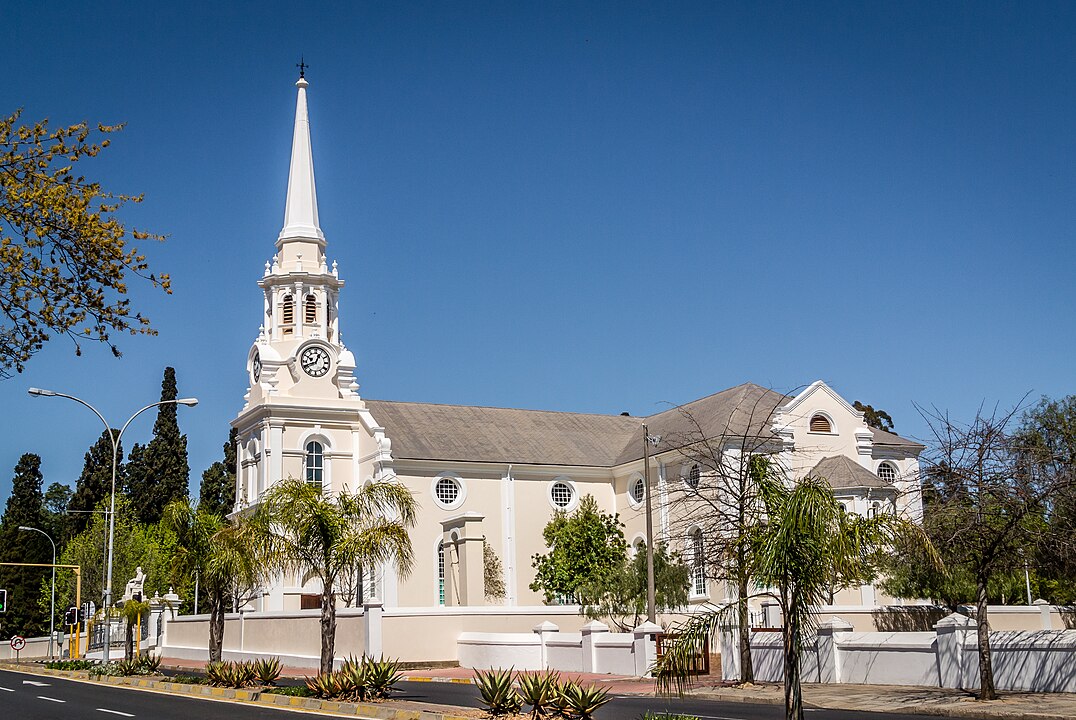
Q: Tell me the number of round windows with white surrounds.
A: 5